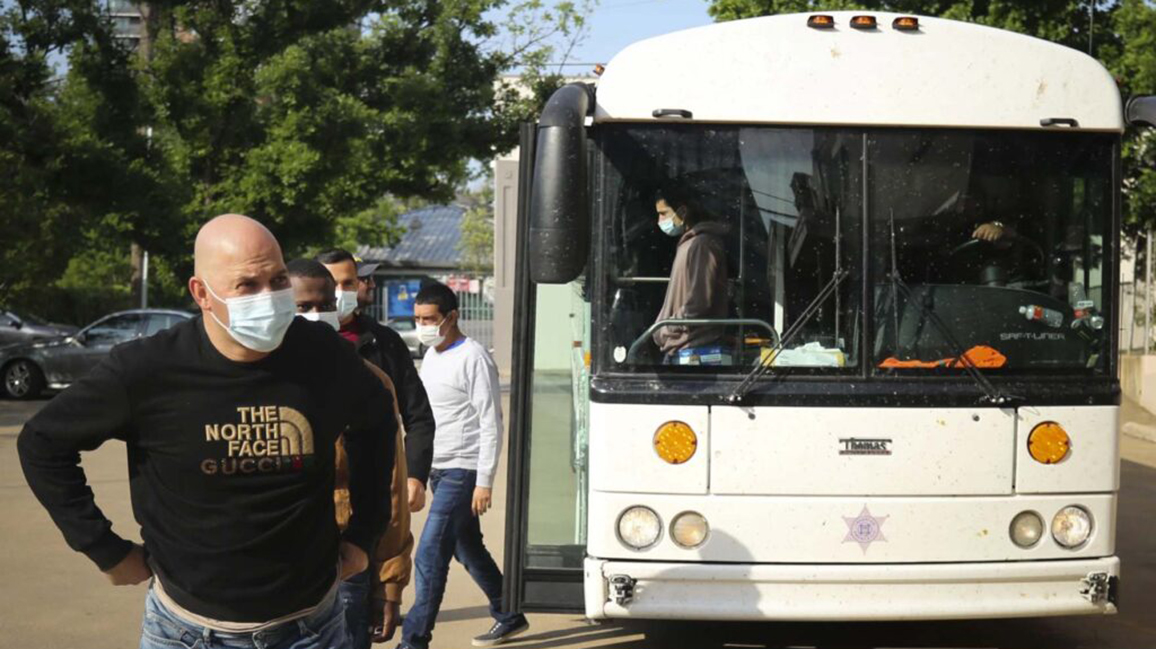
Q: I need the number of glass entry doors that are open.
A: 1